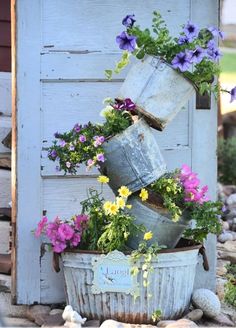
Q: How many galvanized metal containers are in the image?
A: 4